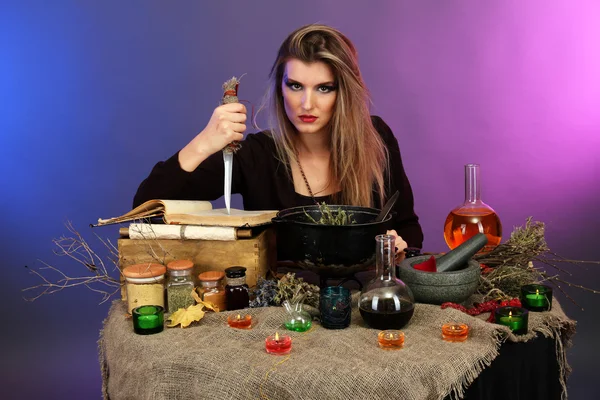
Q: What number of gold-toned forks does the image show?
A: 0